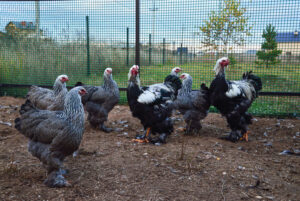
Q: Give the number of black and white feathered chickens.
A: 2